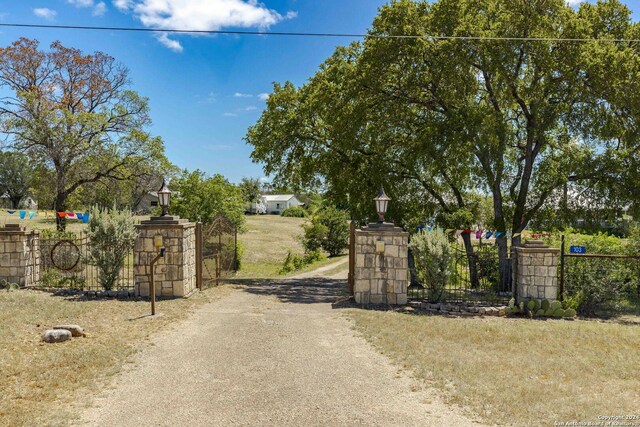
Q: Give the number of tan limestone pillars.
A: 4